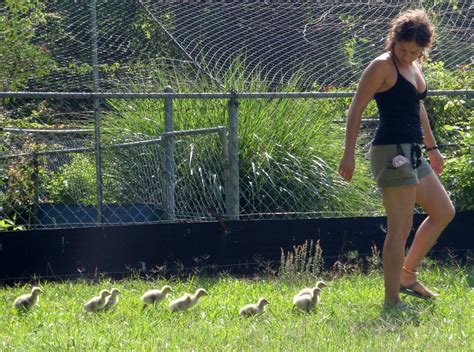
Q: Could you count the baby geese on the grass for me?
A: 8